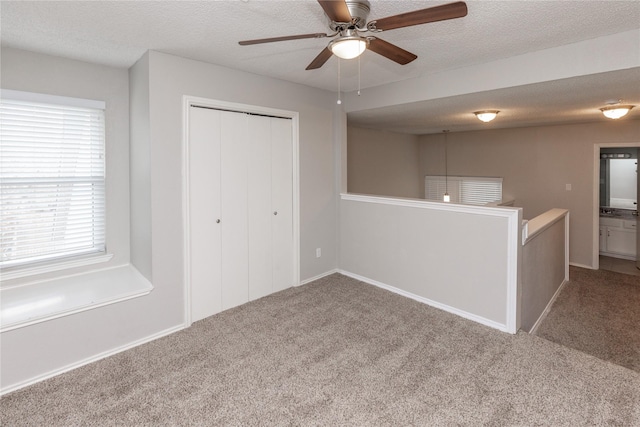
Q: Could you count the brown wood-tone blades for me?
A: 5